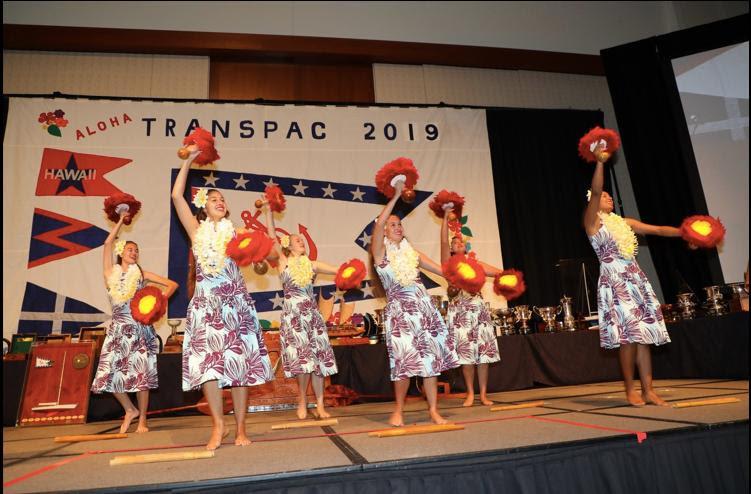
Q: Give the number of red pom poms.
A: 12